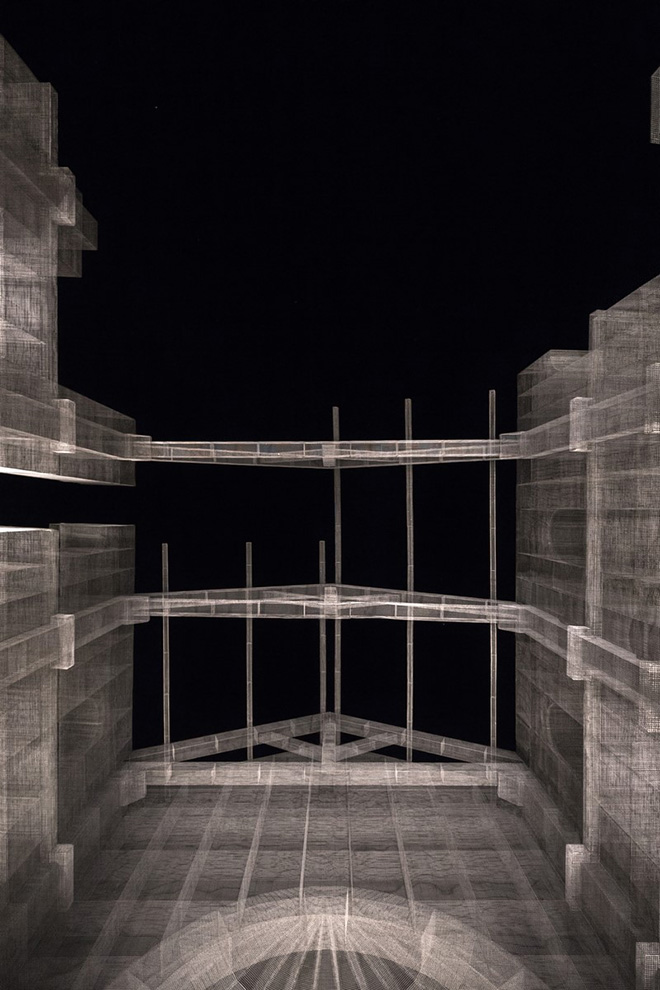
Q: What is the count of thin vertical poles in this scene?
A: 6